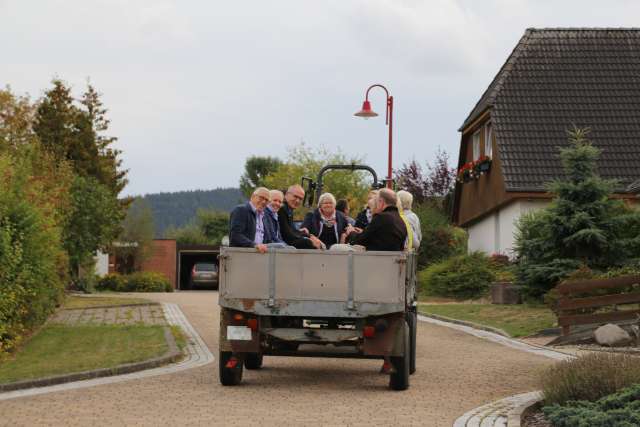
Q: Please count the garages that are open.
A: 1